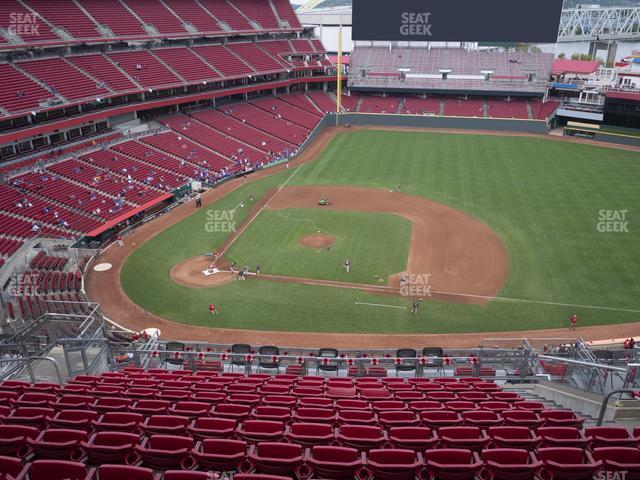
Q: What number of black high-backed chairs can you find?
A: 6